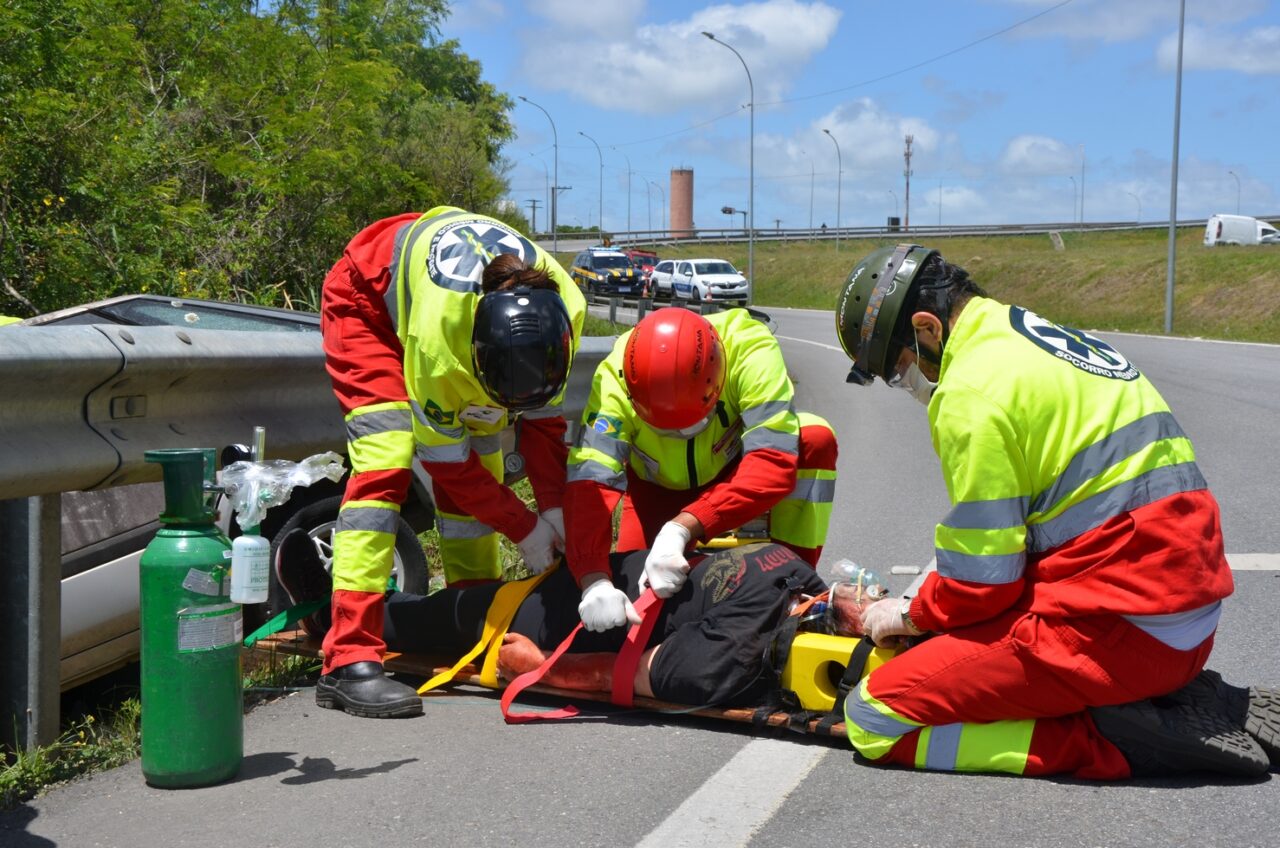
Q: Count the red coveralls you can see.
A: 3